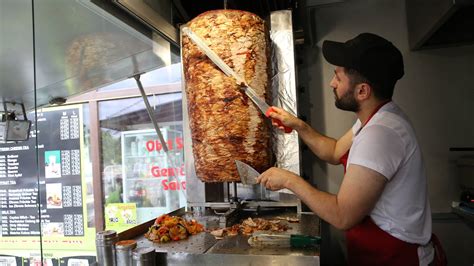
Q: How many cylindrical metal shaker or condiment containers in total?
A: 3